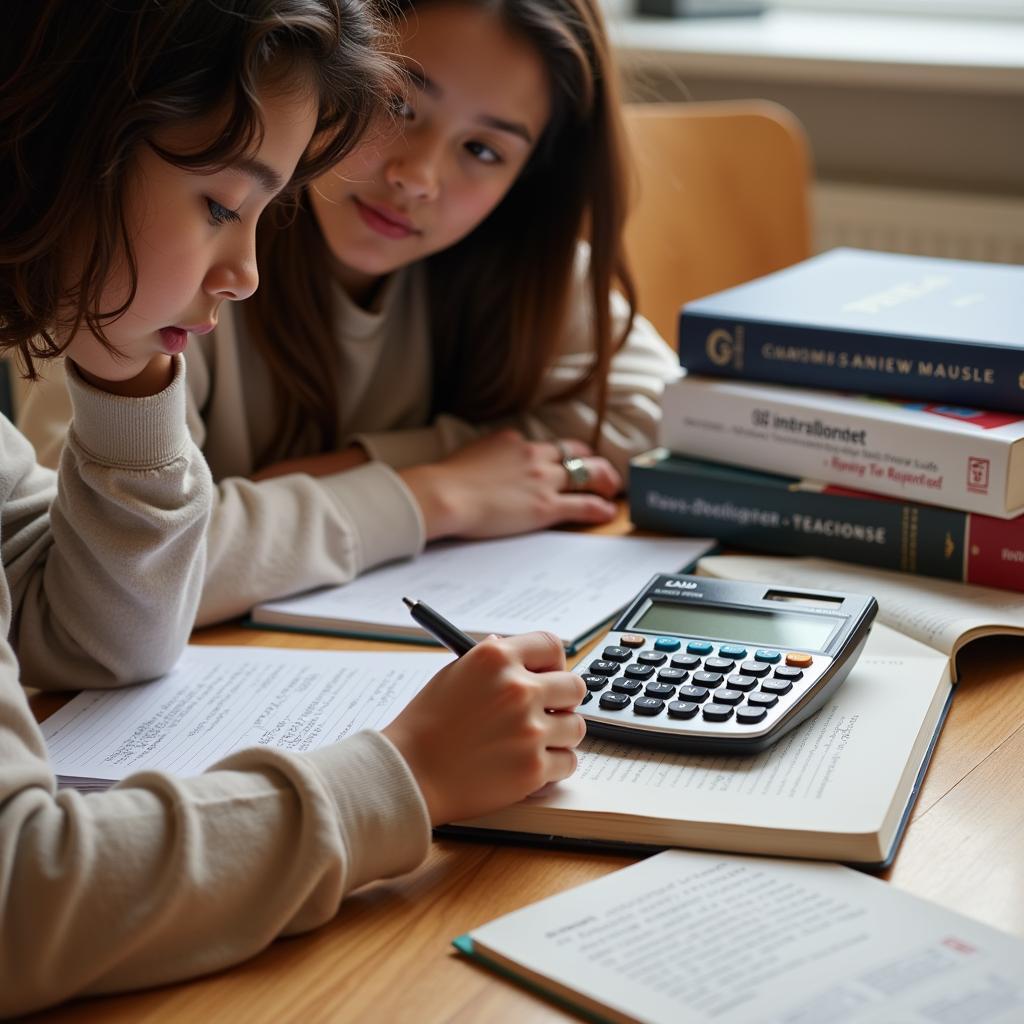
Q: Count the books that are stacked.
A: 3